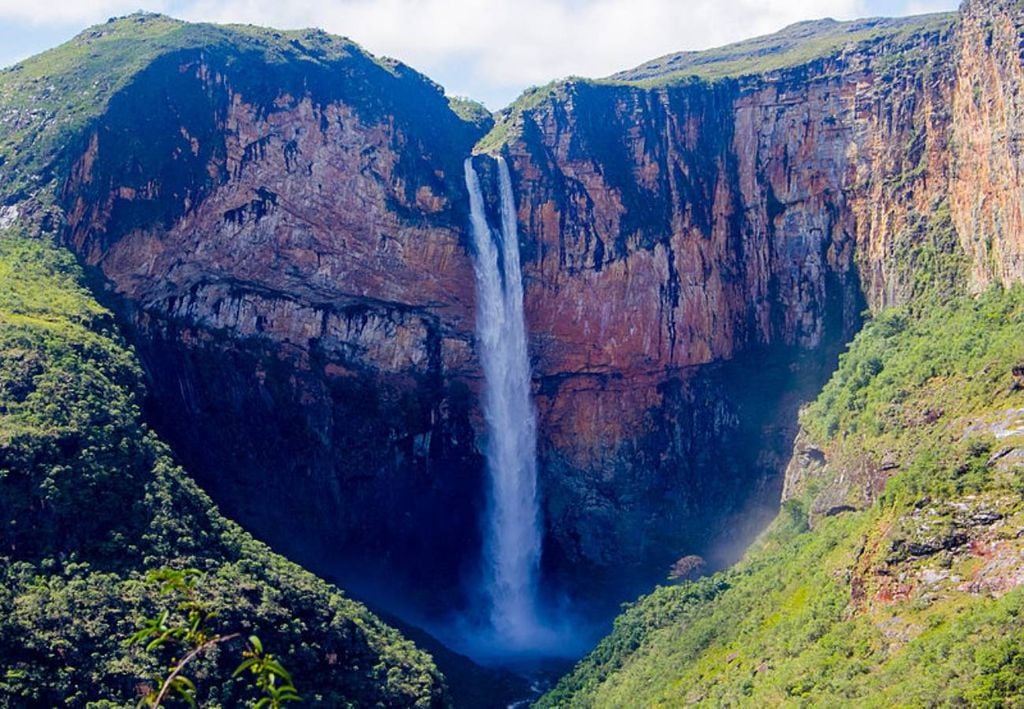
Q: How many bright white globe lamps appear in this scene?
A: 0